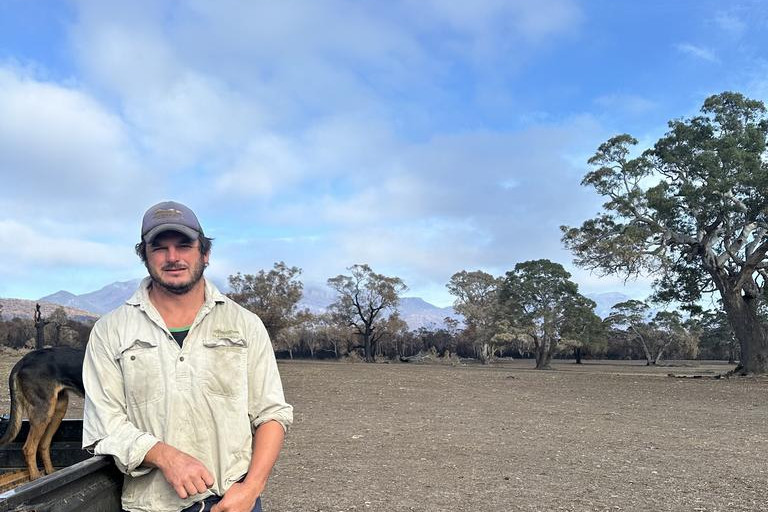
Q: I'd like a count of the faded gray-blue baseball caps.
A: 1